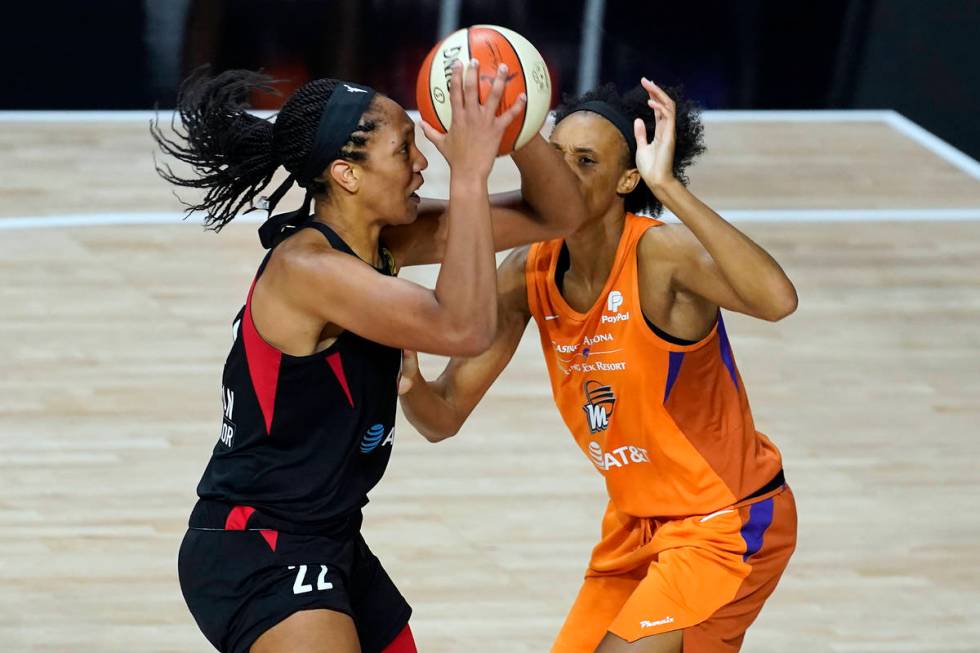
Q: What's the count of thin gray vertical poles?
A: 2